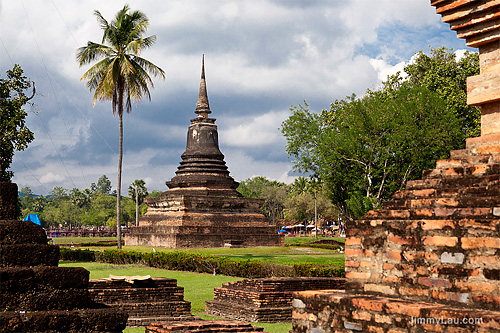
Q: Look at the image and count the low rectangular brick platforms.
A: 3